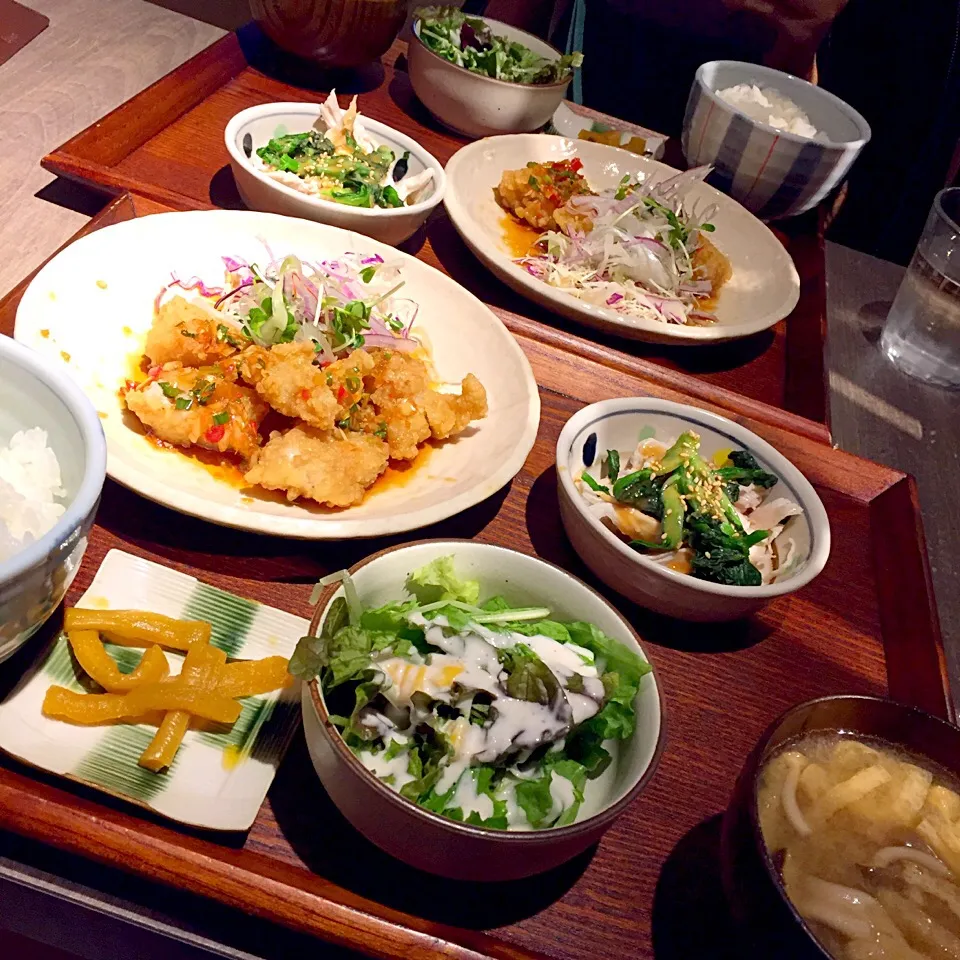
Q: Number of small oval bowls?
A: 2